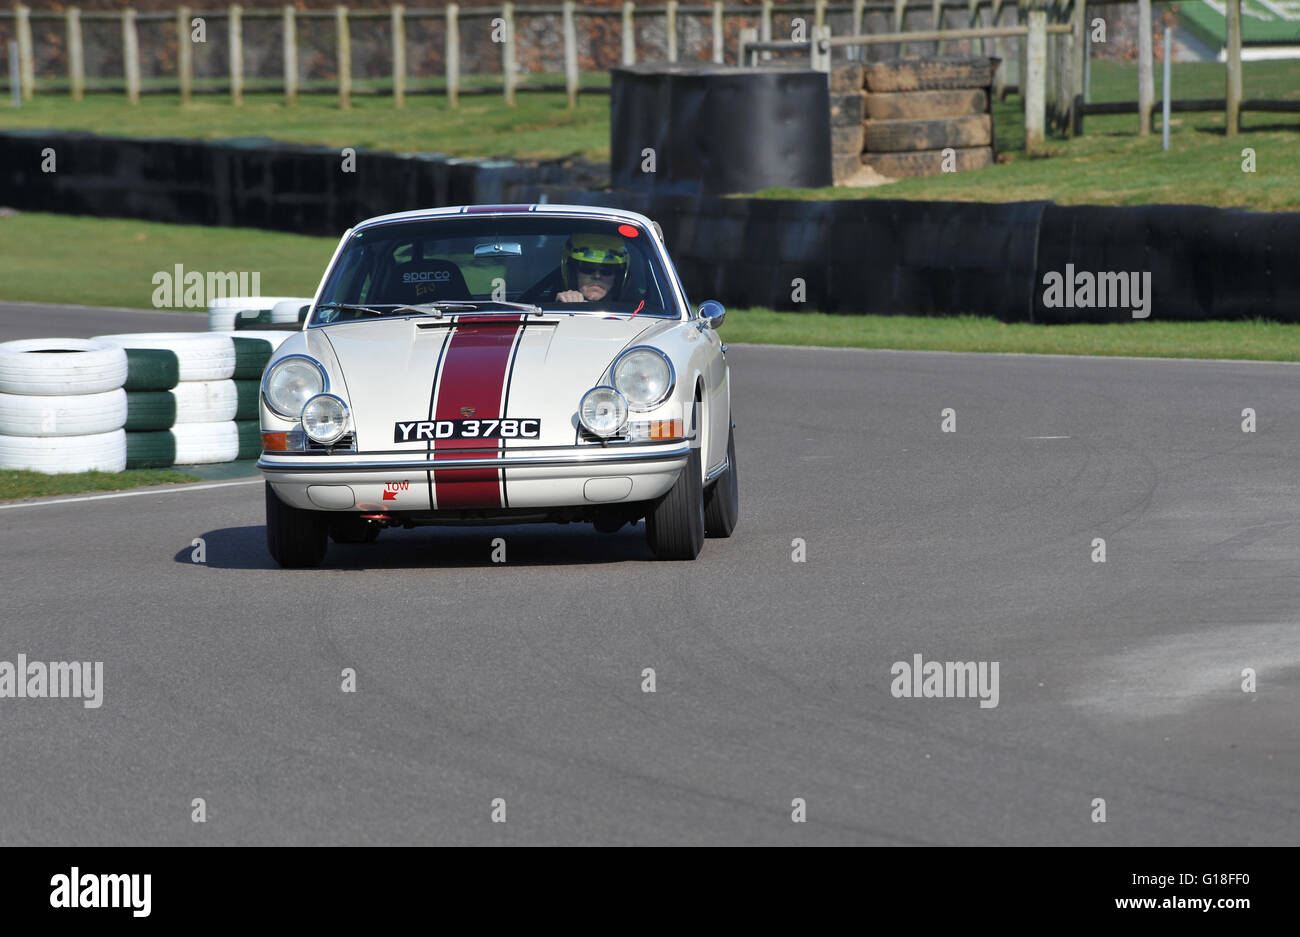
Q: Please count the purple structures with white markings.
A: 0